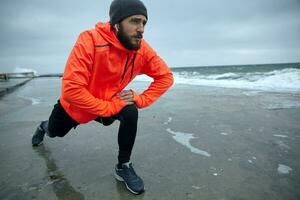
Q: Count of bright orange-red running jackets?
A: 1